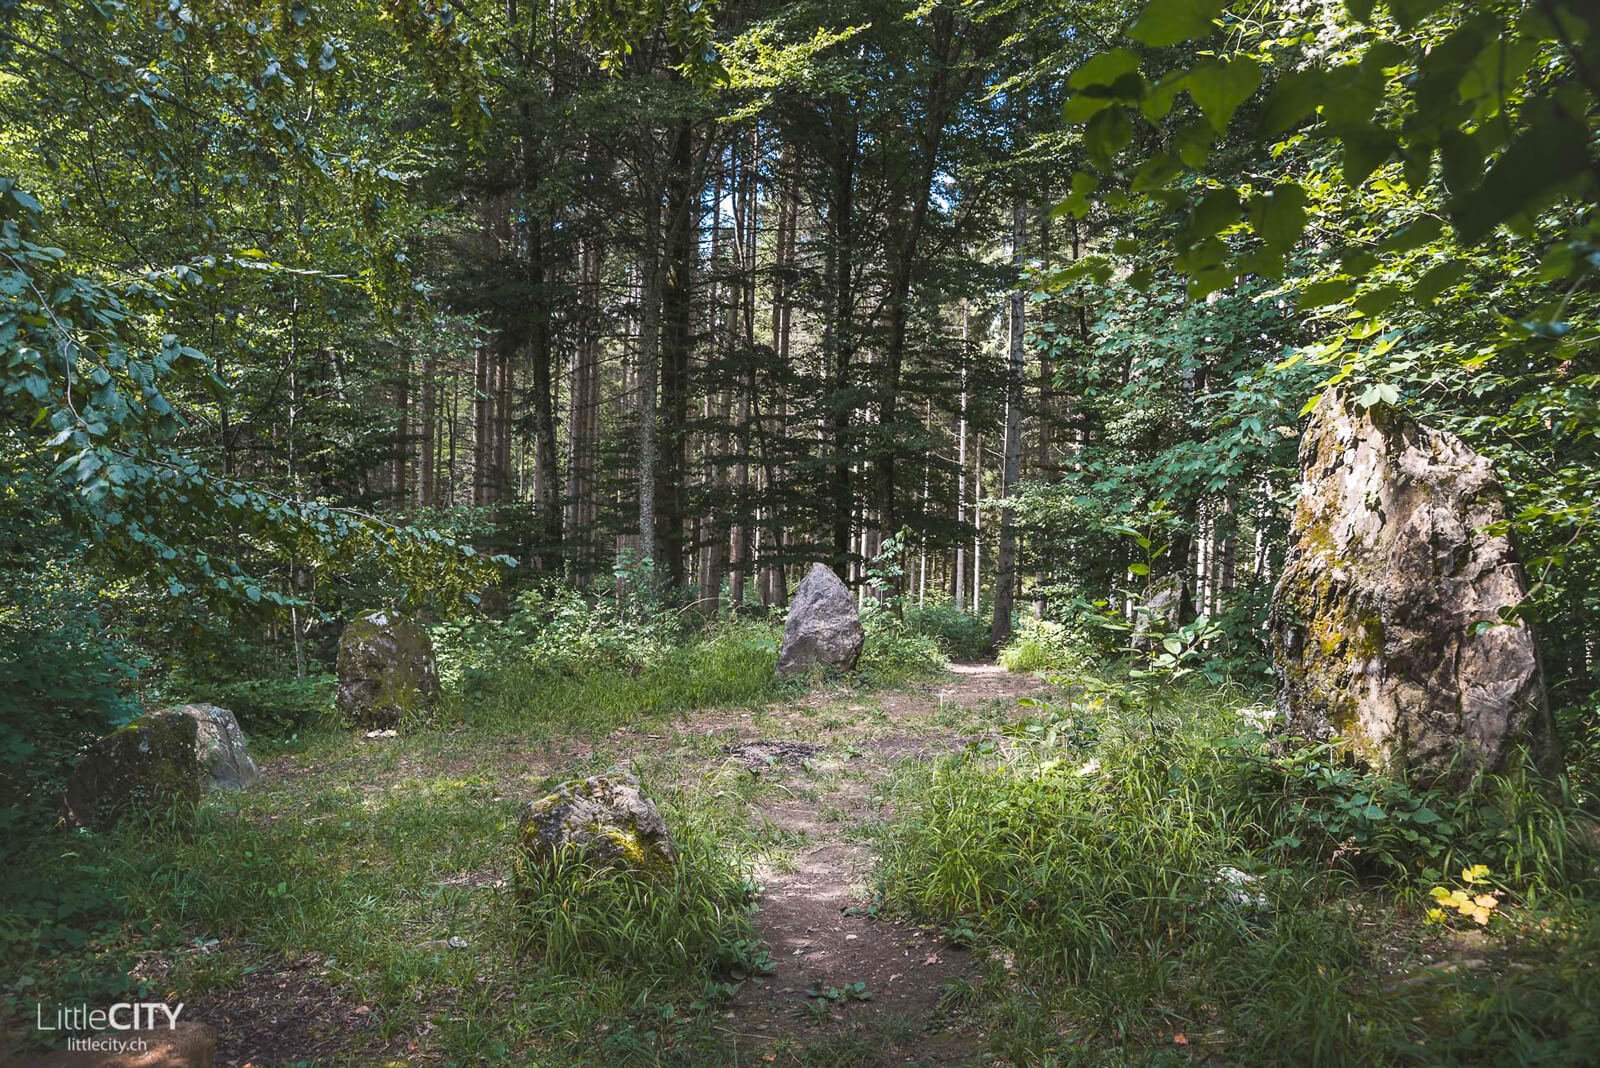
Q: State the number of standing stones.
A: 7